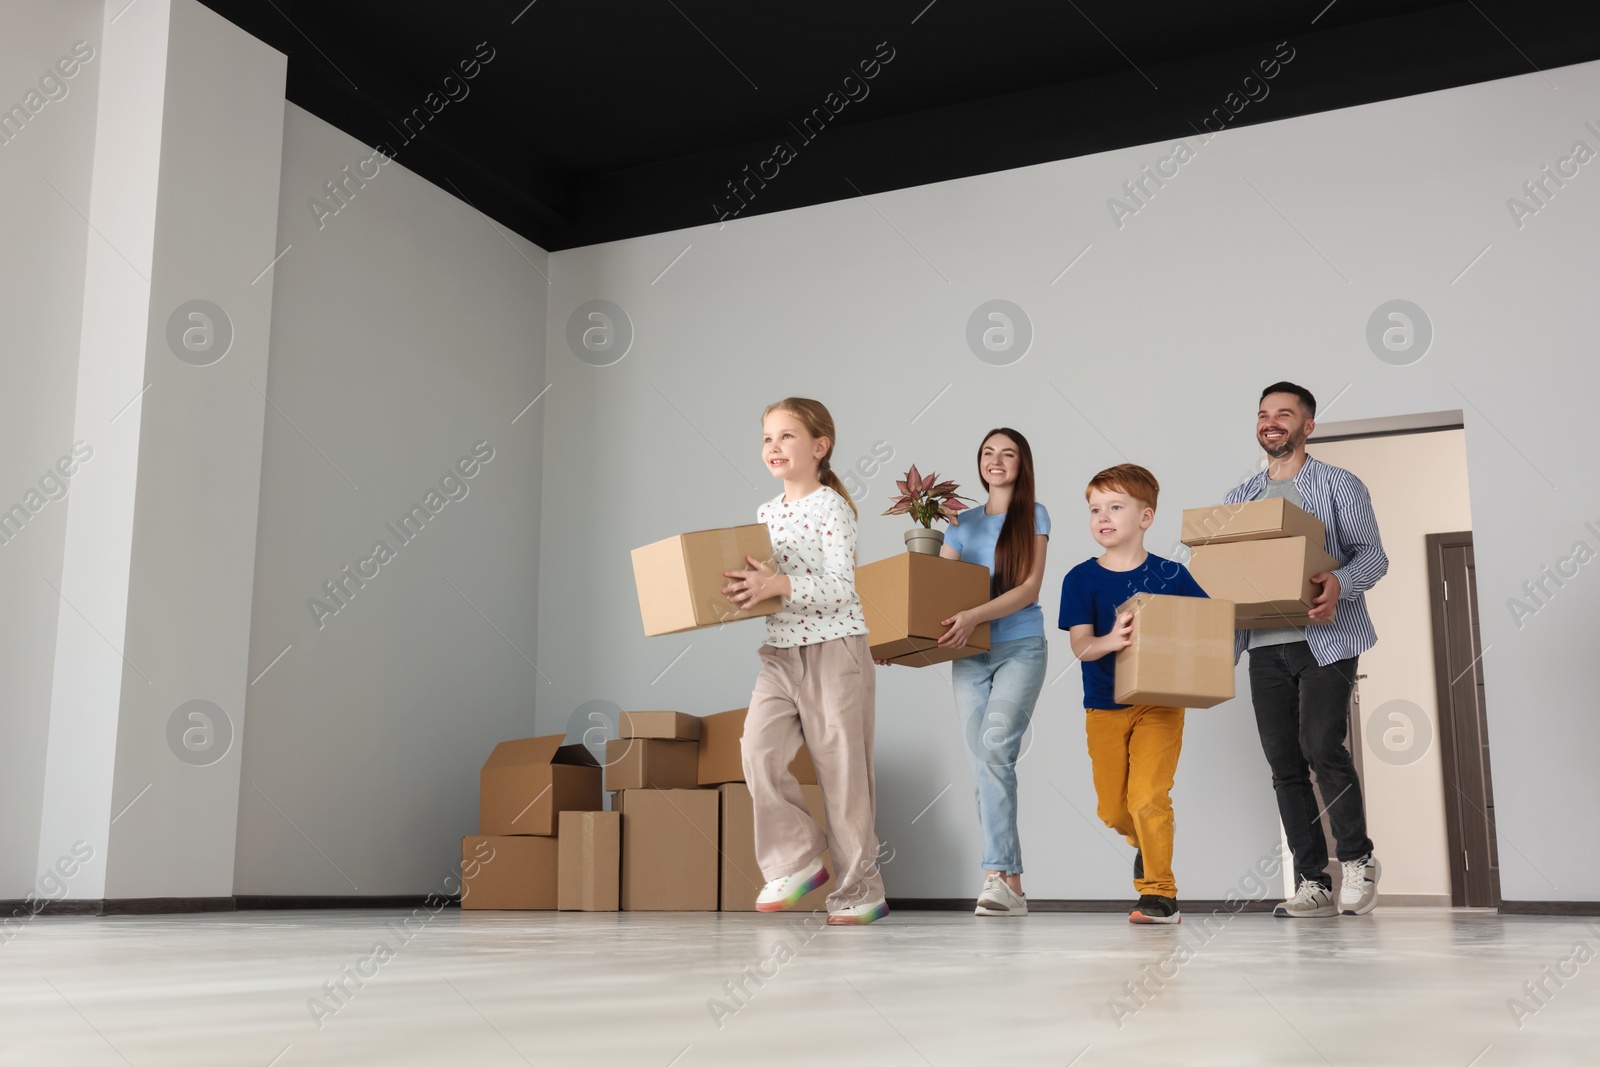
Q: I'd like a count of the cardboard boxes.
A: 13